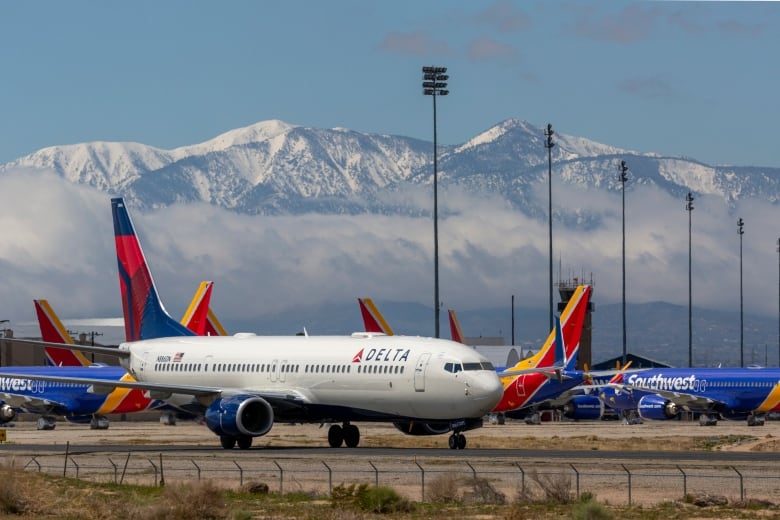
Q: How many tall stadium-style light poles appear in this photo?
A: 6